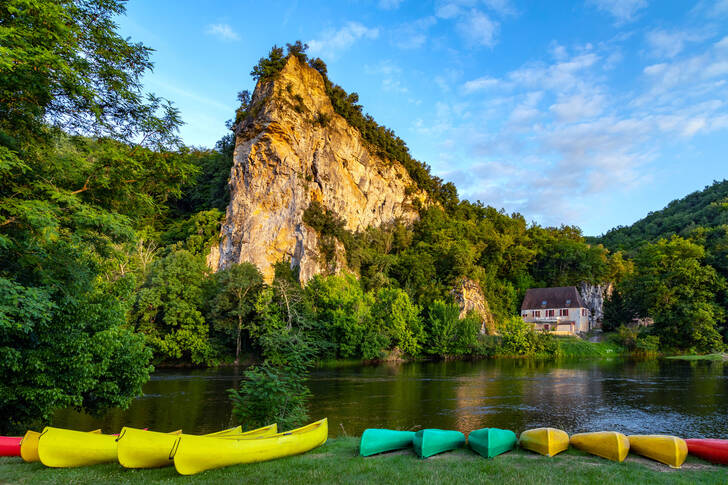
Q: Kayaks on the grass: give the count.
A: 12